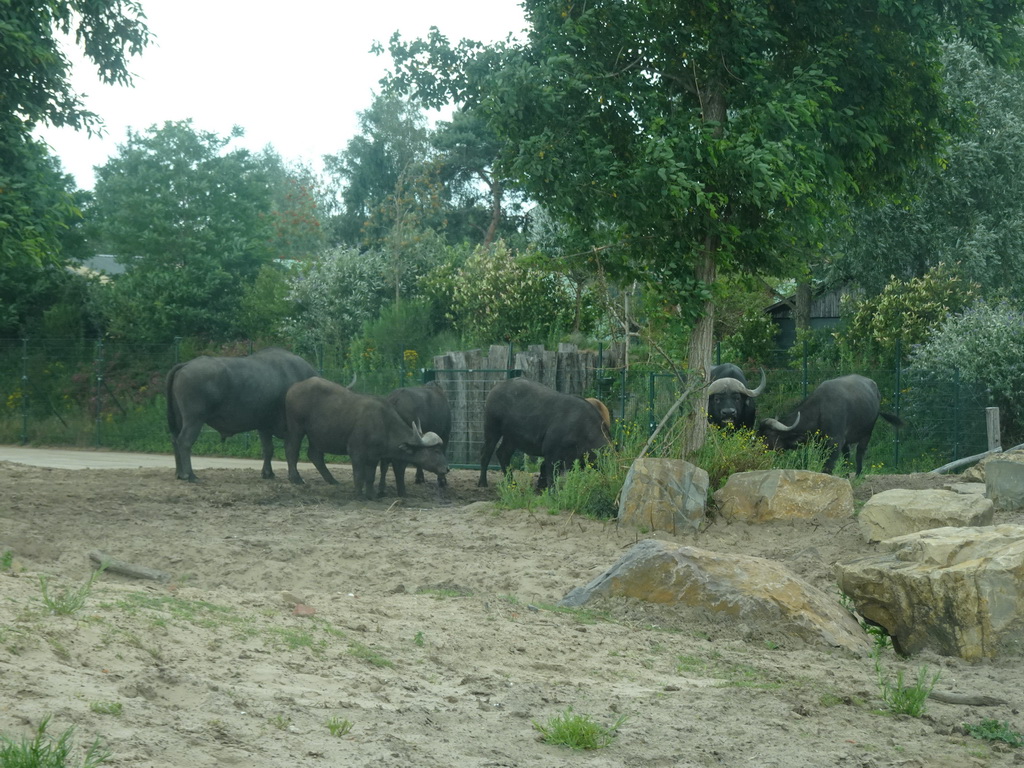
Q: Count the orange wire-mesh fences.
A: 0